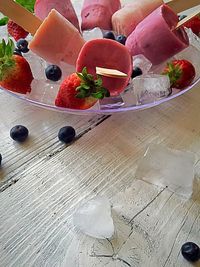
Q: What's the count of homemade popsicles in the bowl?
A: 6